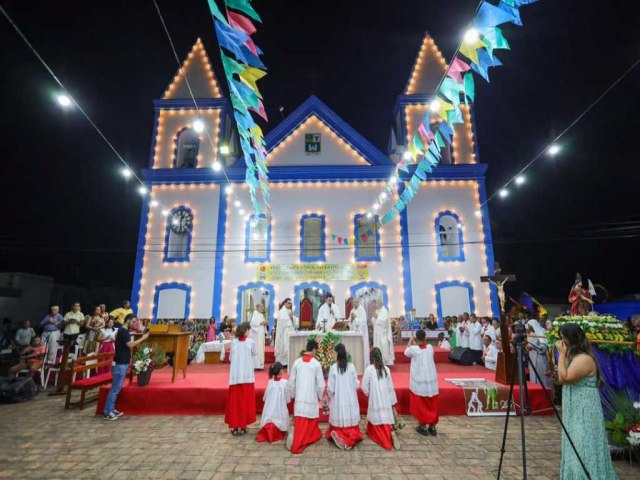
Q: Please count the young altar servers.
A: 6